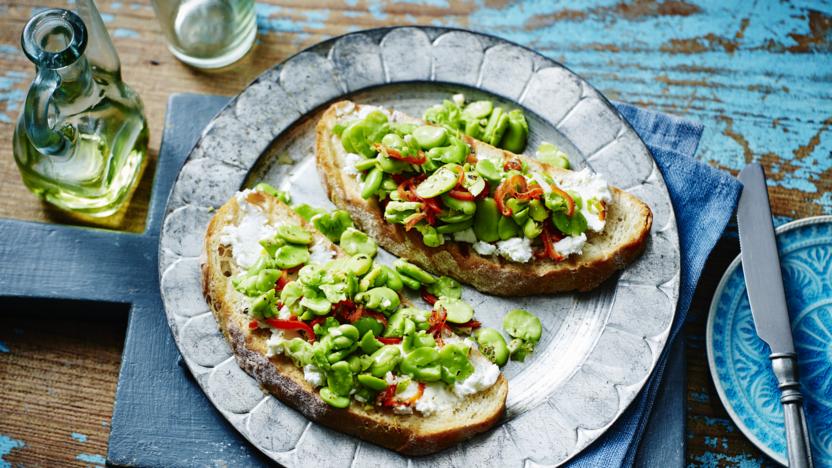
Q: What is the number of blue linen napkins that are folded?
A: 1